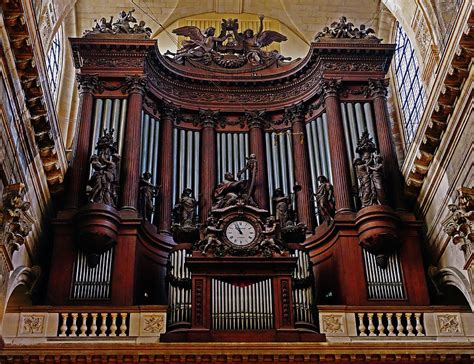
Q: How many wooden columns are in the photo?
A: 8